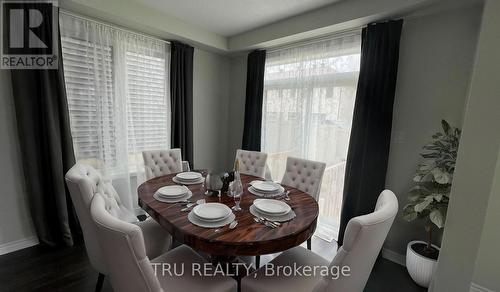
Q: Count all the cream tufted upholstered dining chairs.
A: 6